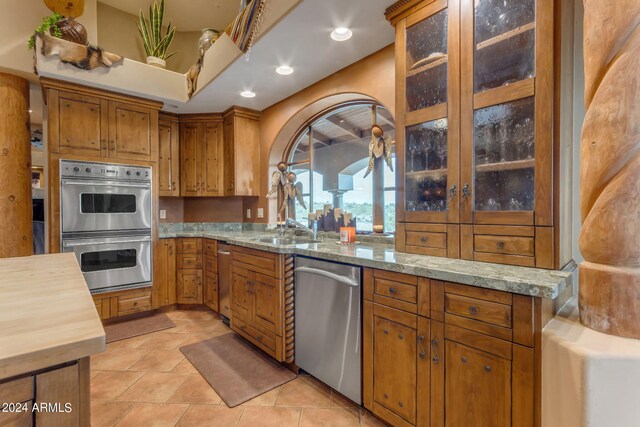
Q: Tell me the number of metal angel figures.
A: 3